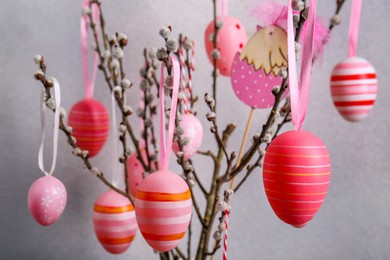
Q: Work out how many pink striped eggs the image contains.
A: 5